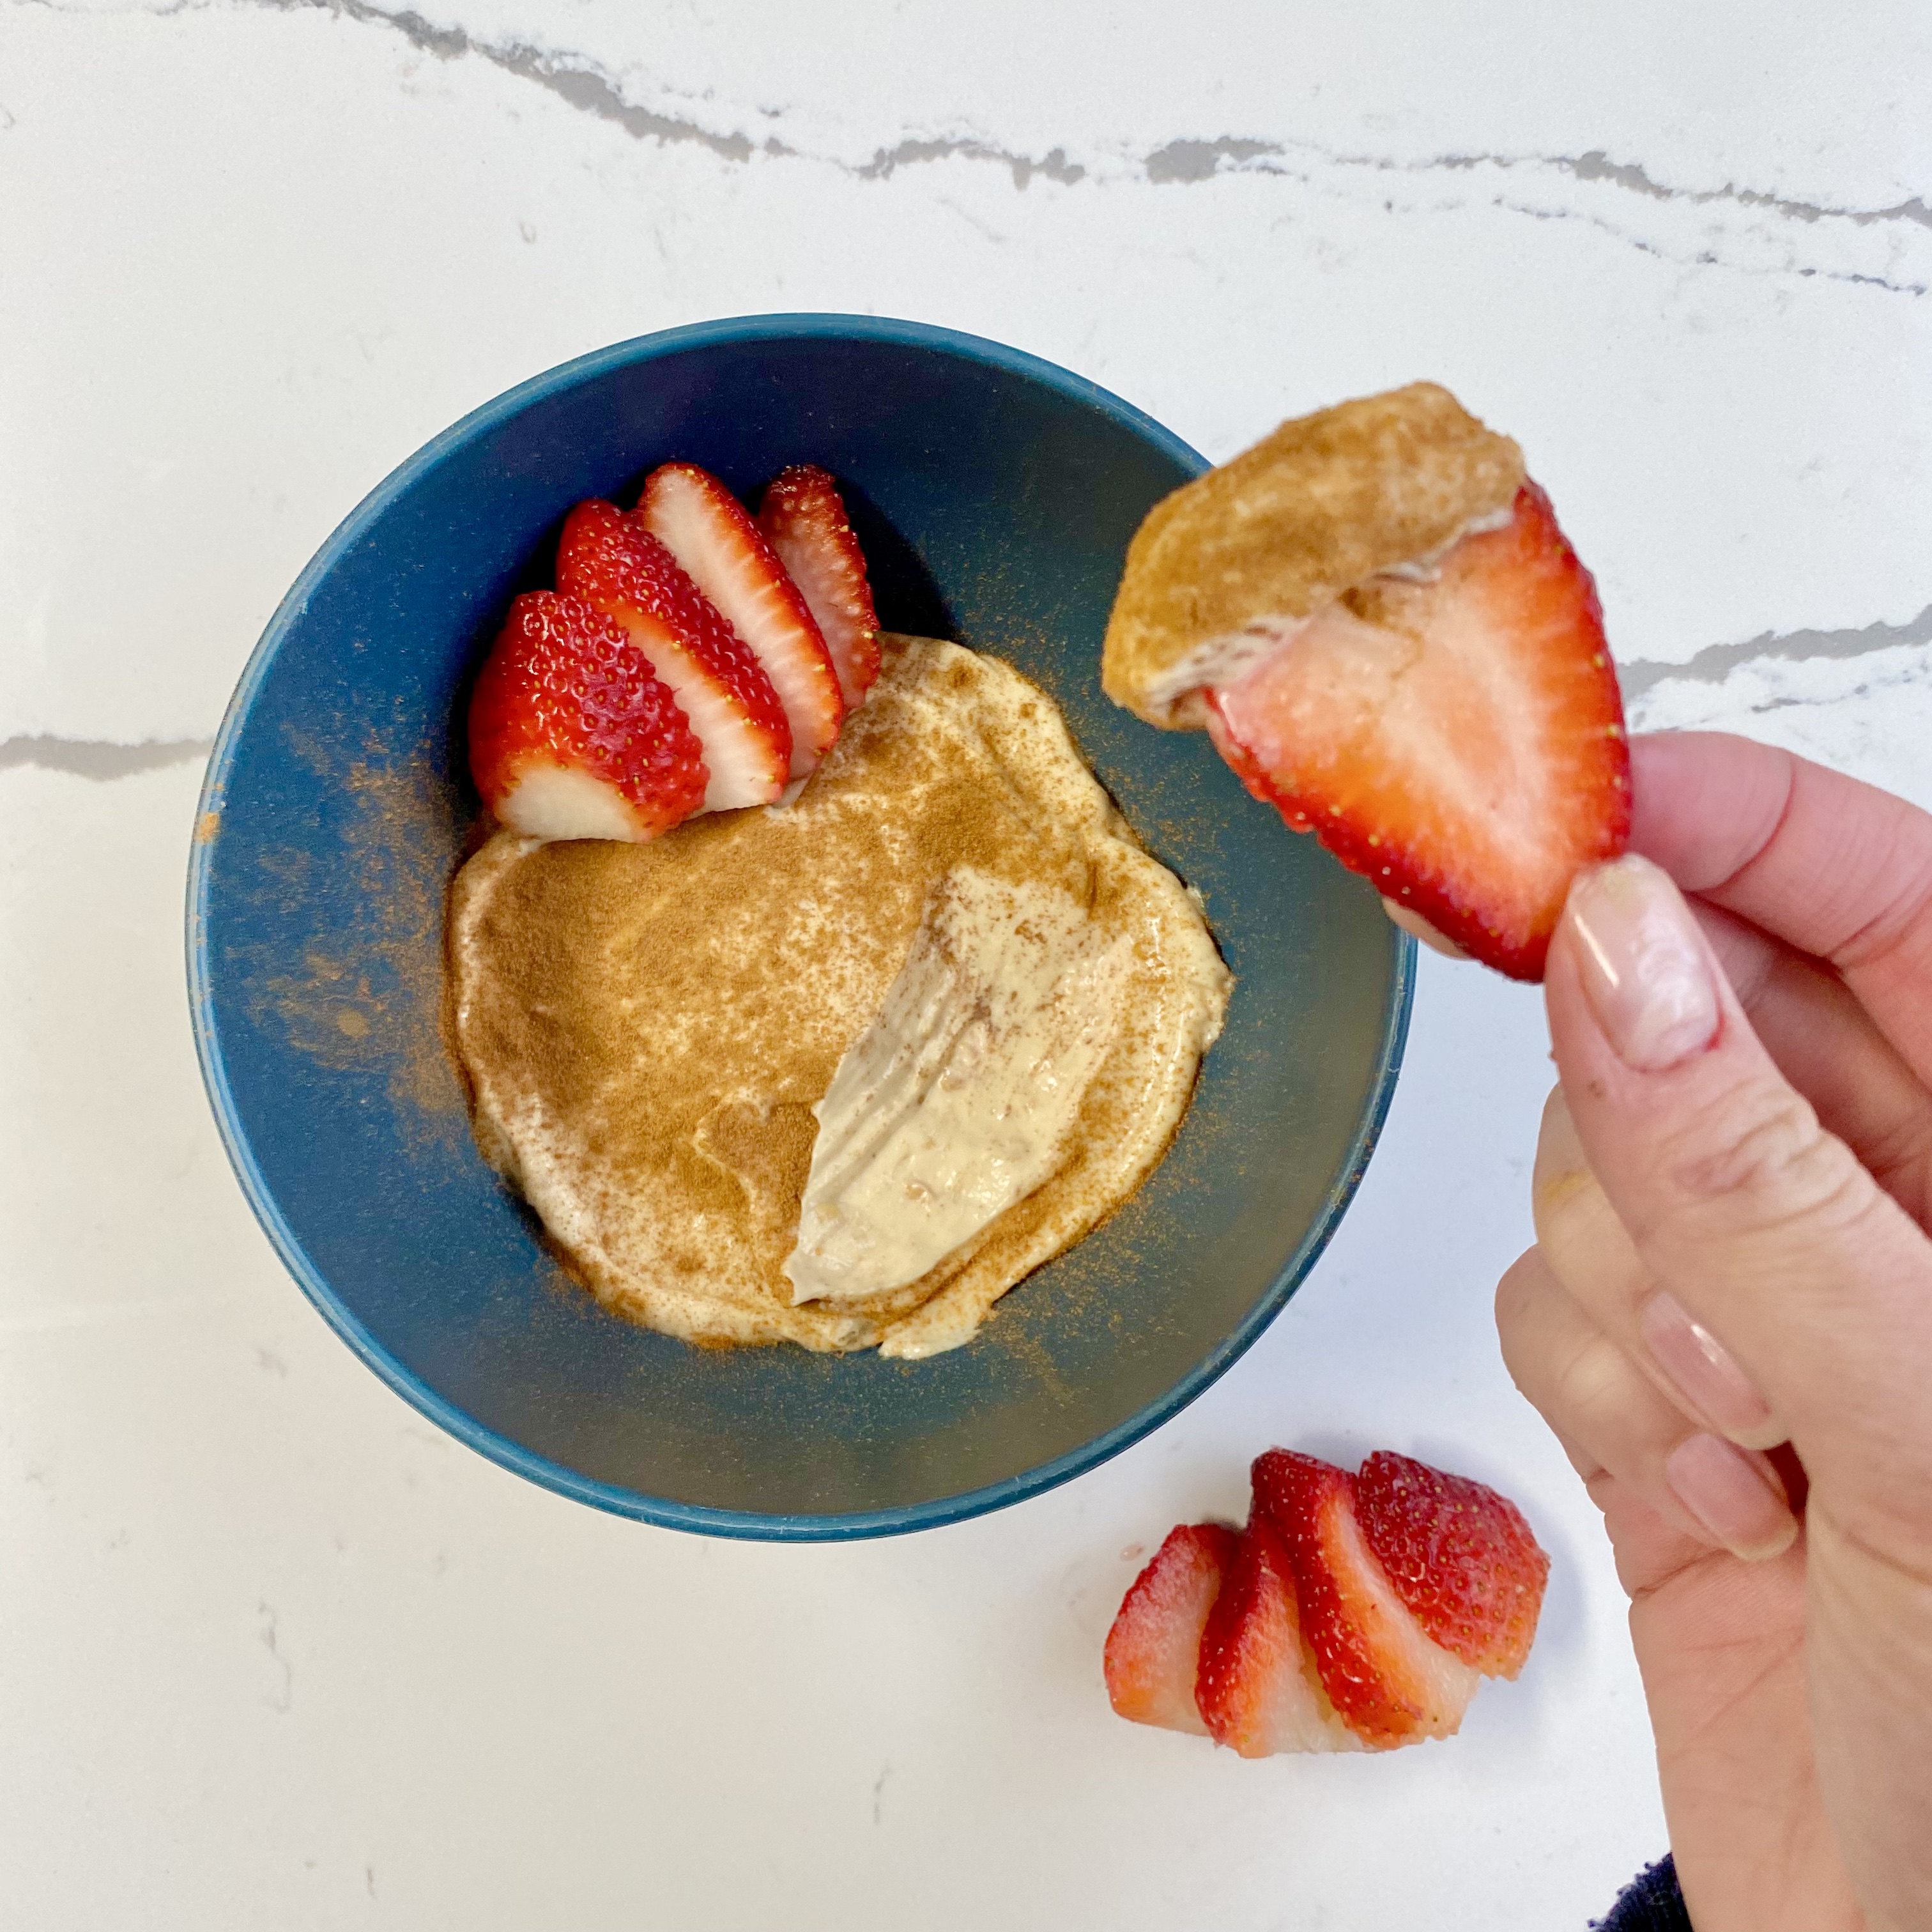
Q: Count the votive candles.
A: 0